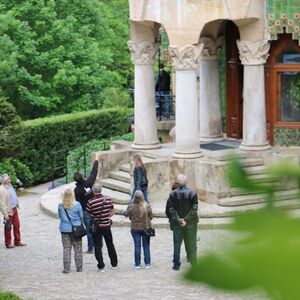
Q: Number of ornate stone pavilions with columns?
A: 1